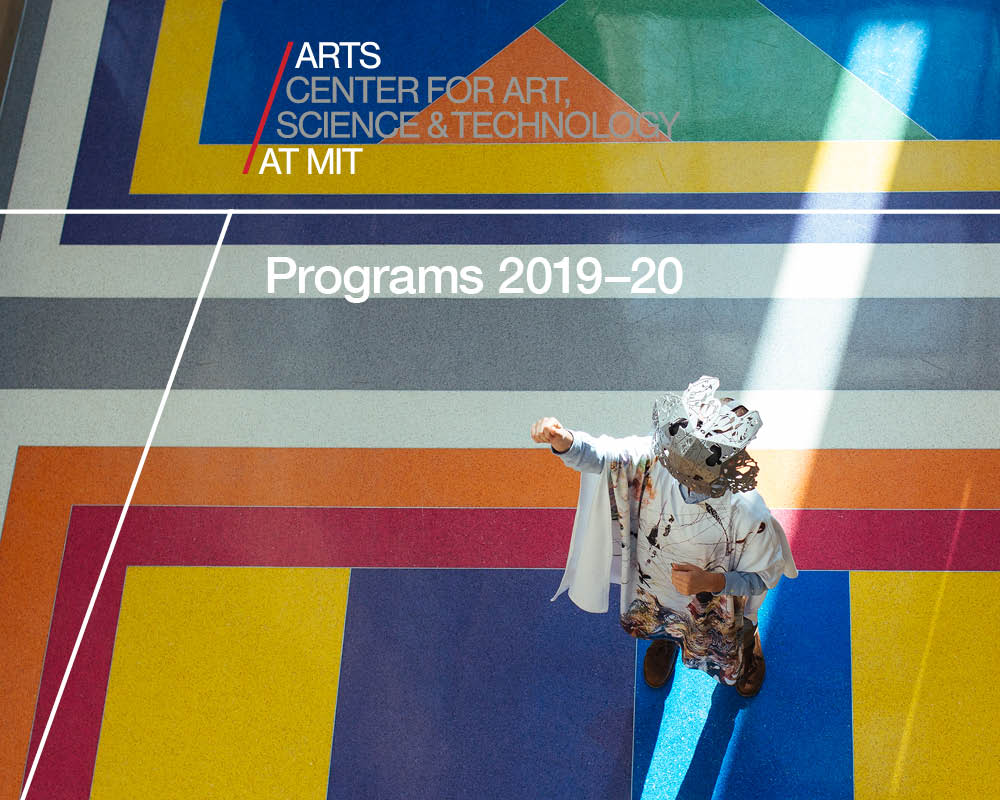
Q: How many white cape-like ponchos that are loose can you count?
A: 1